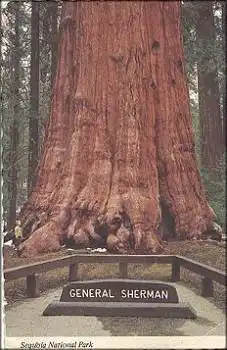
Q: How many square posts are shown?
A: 5